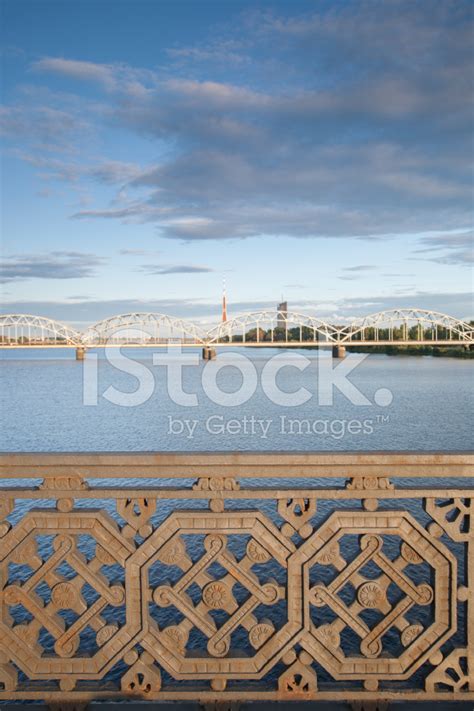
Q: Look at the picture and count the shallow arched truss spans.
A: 4